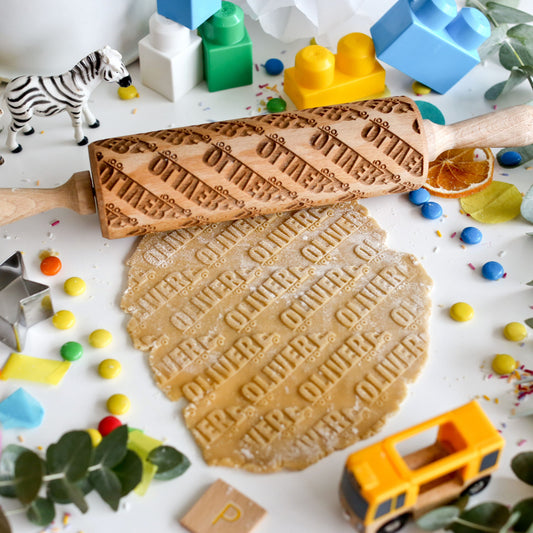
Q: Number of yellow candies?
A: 11